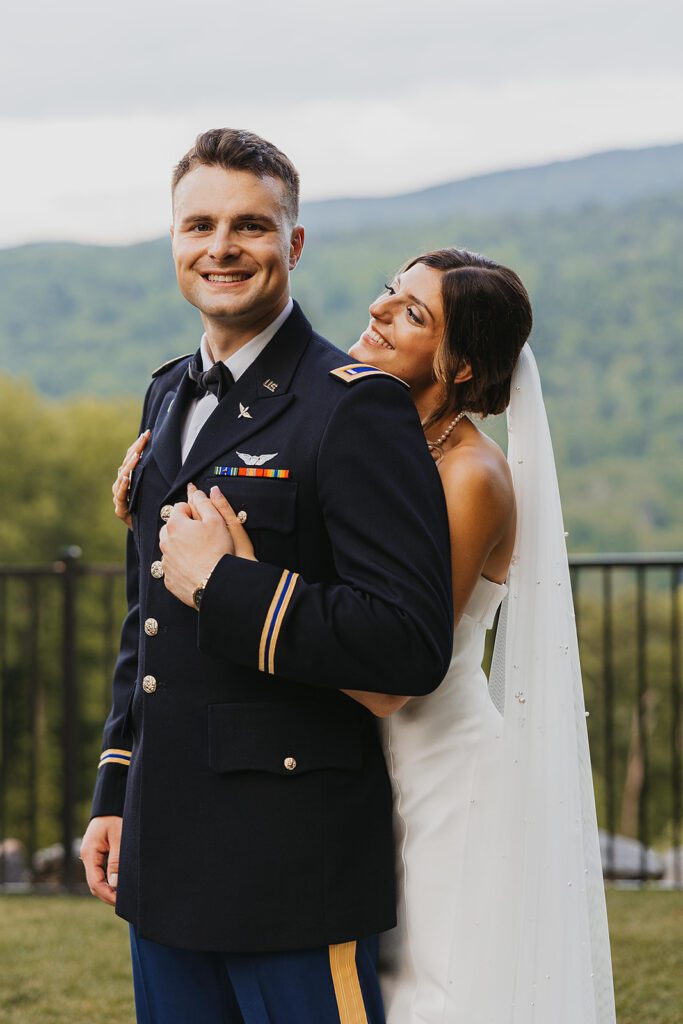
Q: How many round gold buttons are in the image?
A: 6